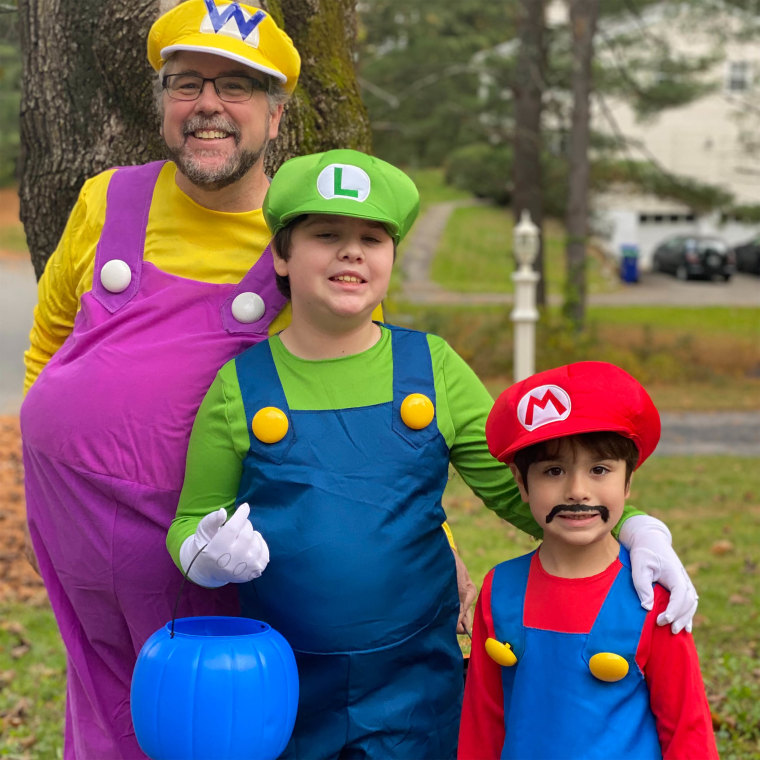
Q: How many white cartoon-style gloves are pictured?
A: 2